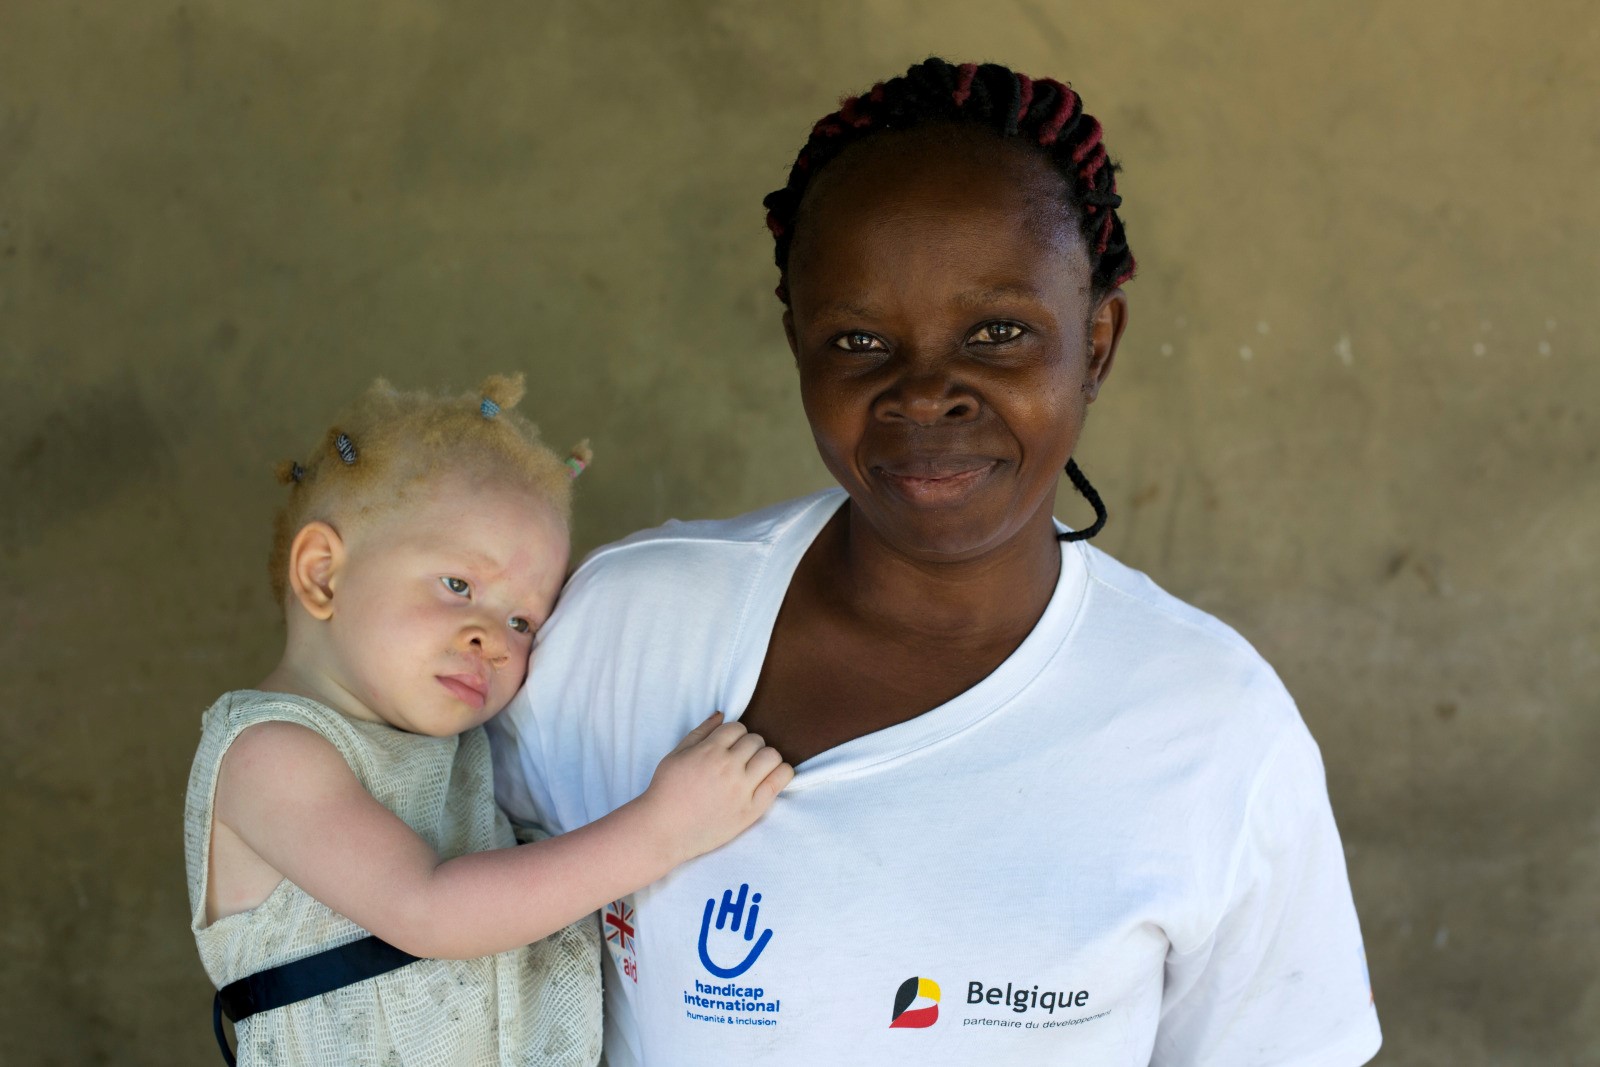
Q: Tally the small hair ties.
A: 4